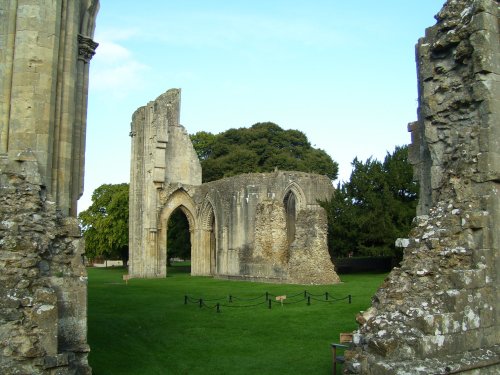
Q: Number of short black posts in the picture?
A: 10